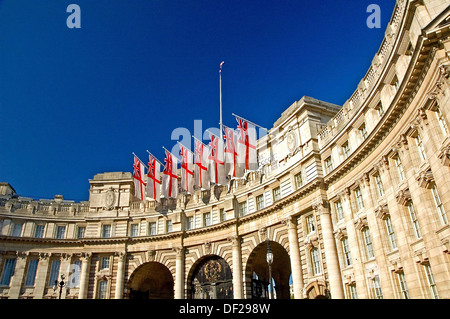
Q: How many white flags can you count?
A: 8